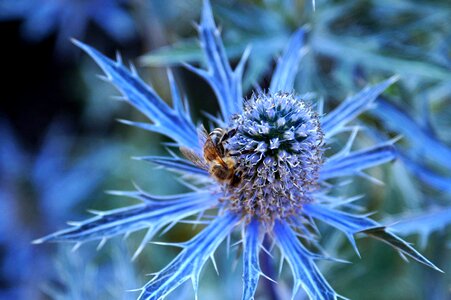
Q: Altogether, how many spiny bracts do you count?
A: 11